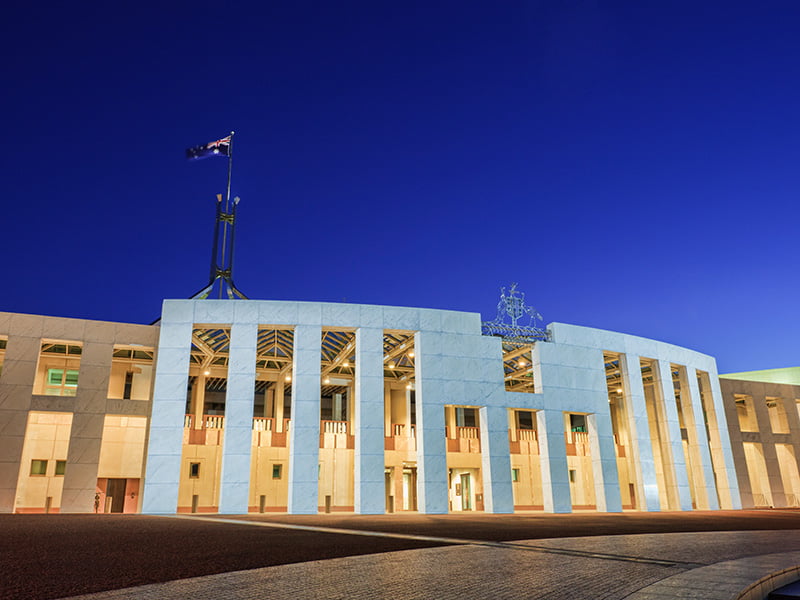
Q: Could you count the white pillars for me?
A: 12